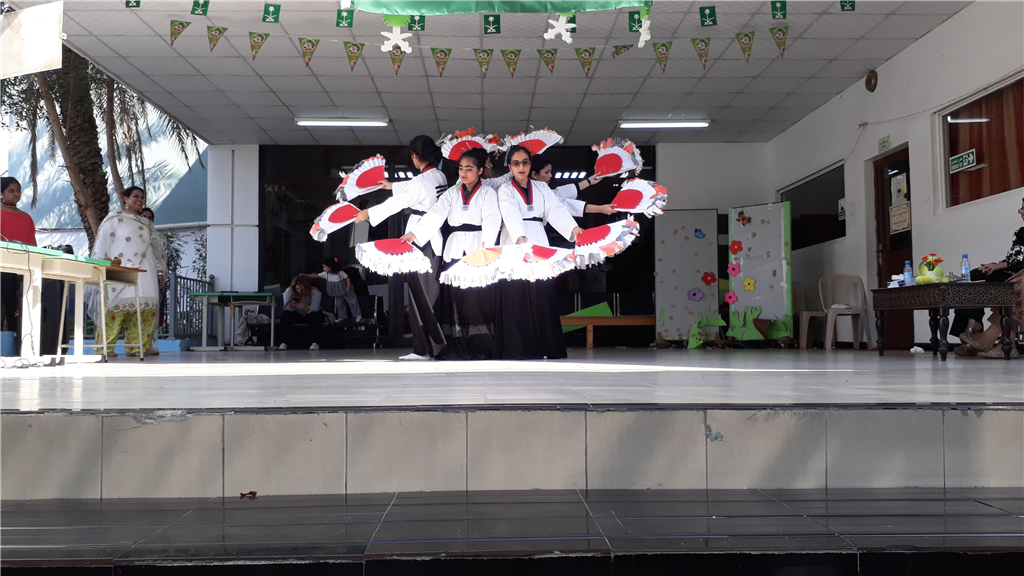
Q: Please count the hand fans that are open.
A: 10